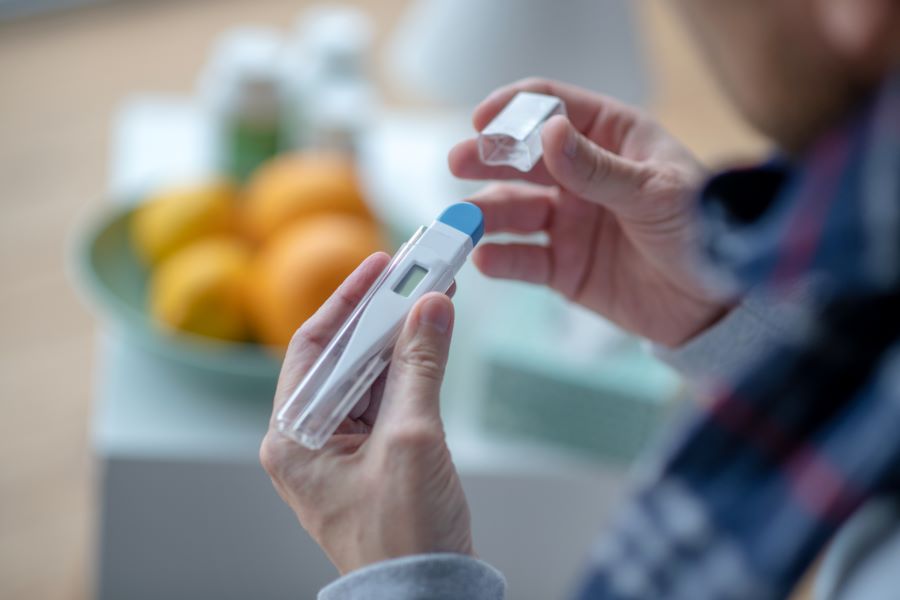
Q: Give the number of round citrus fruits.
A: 4